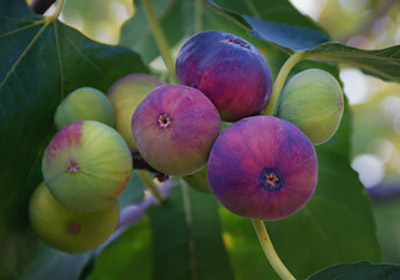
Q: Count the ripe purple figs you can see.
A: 3